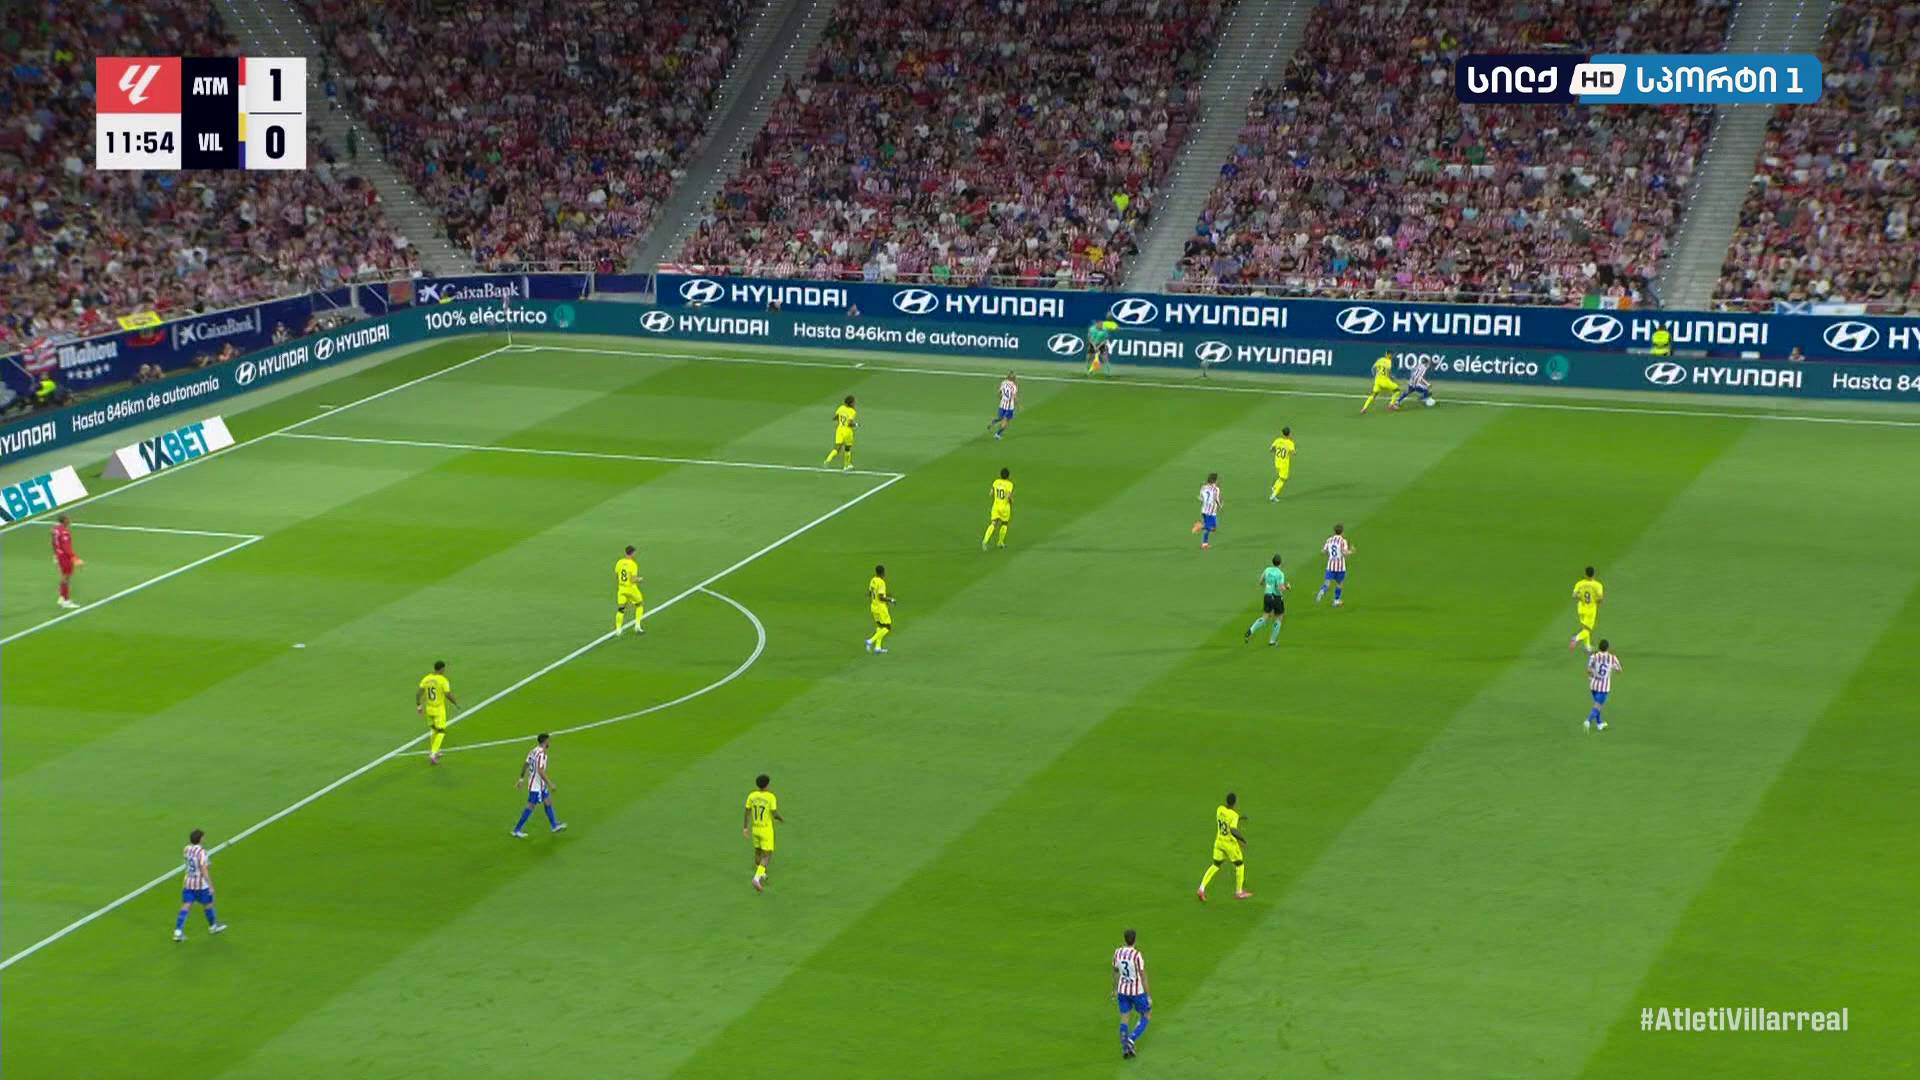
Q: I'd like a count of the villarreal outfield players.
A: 10